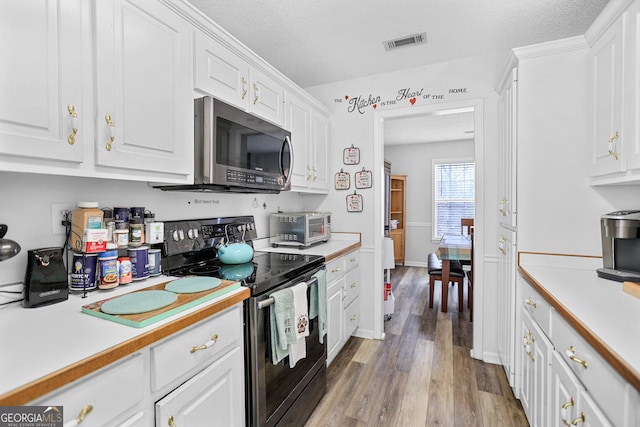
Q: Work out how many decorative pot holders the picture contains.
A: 4